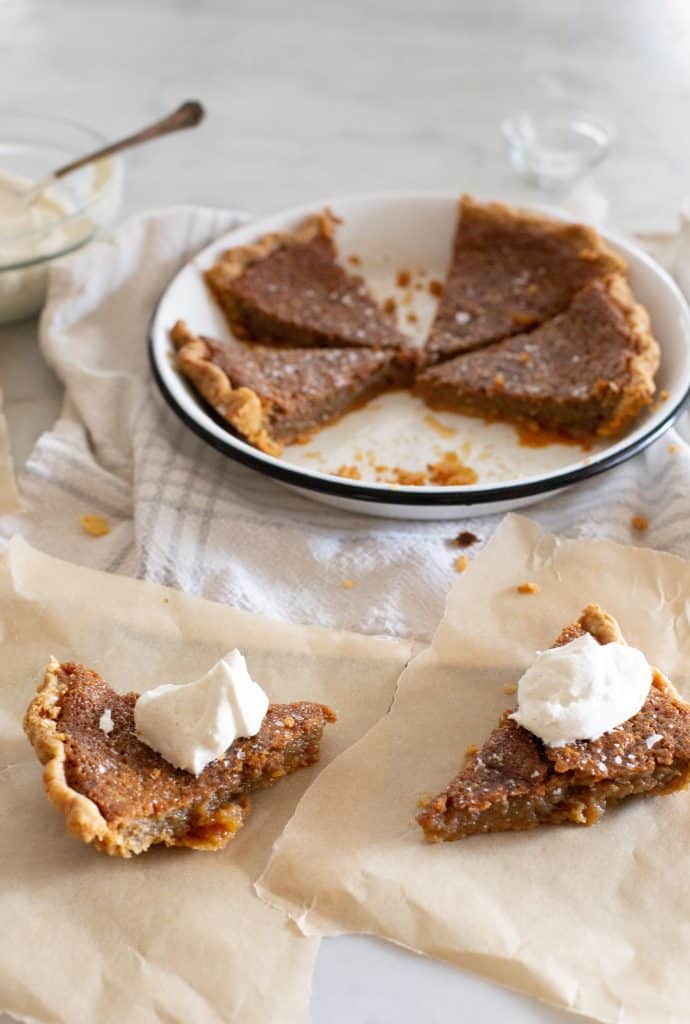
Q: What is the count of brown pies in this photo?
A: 6